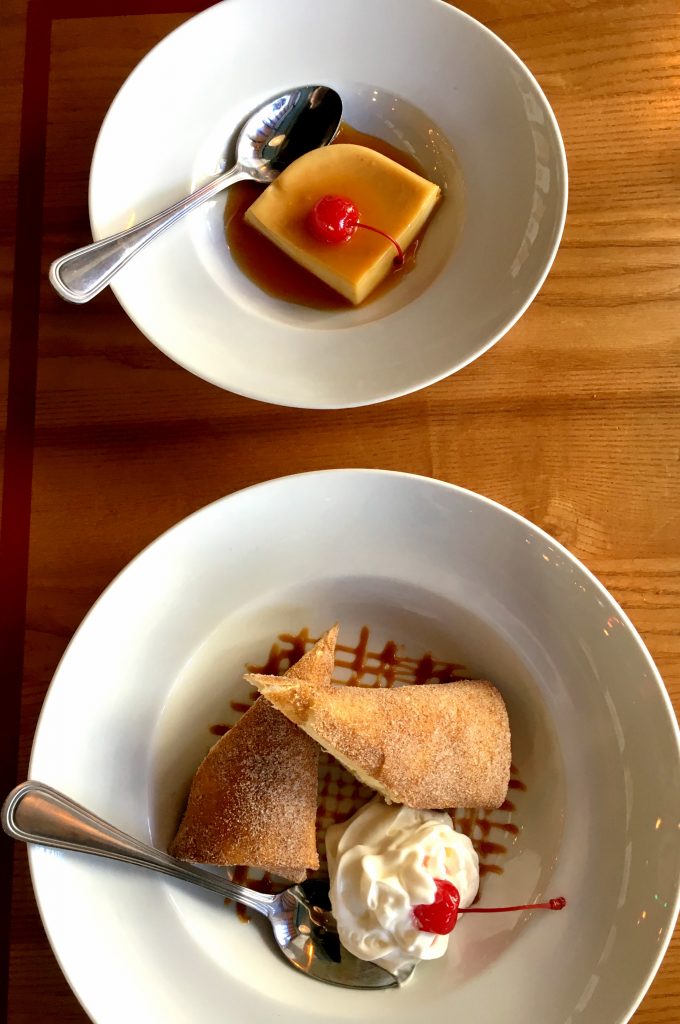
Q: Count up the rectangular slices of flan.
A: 1